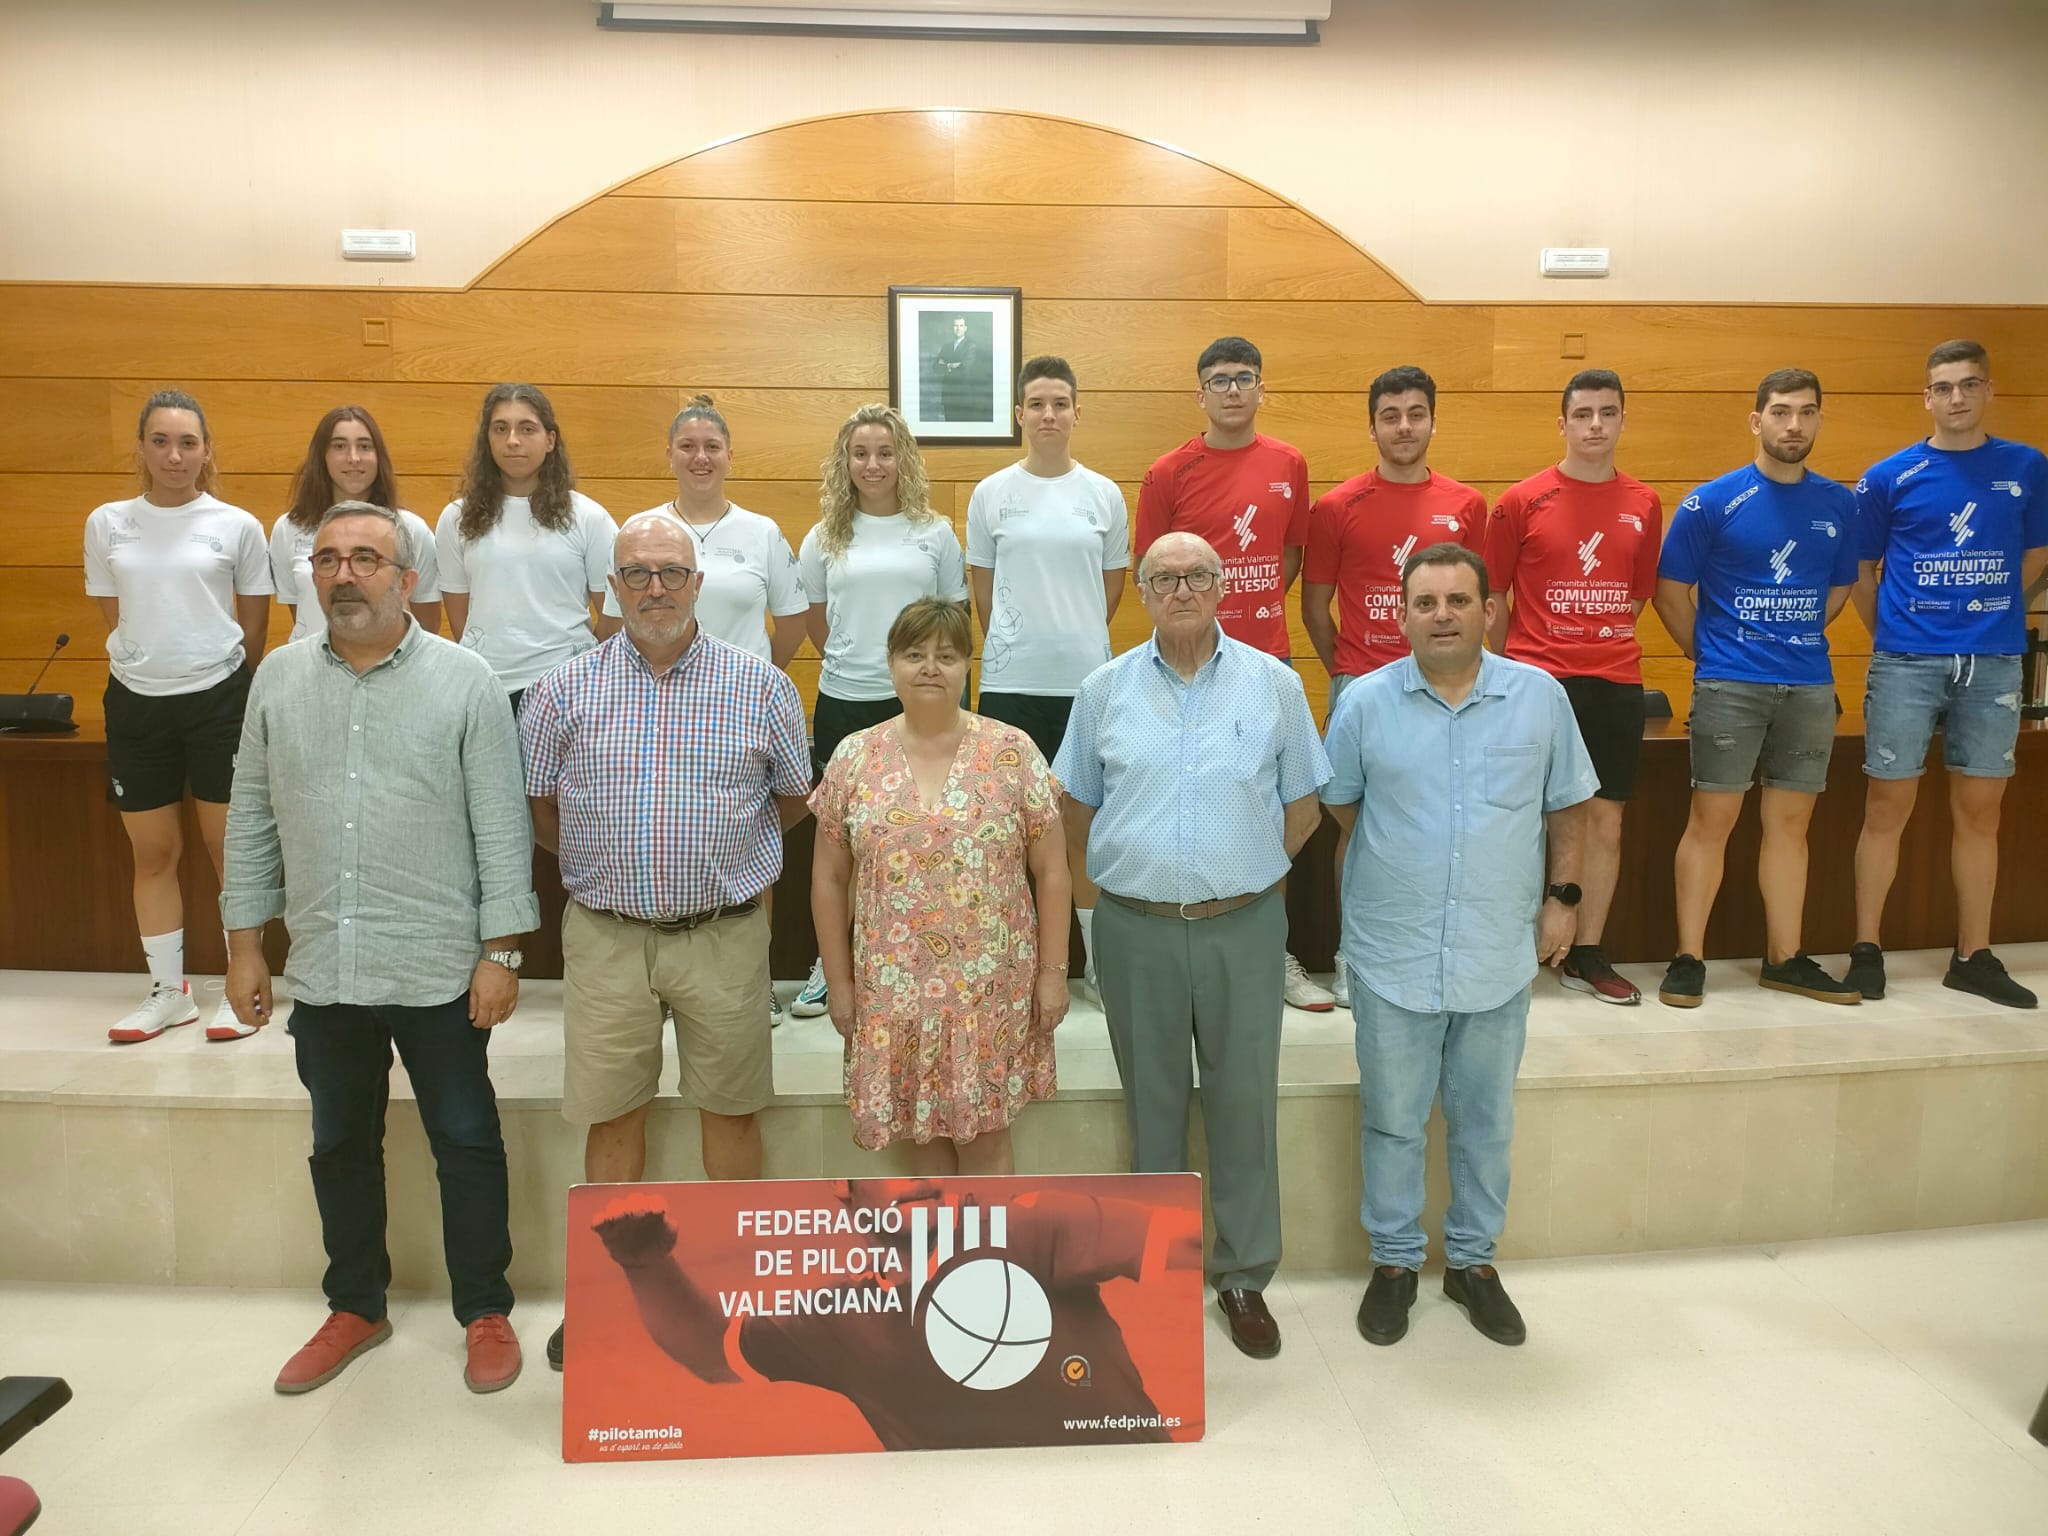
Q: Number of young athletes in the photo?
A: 11